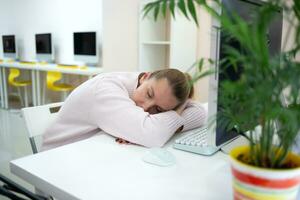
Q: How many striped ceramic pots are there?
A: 1